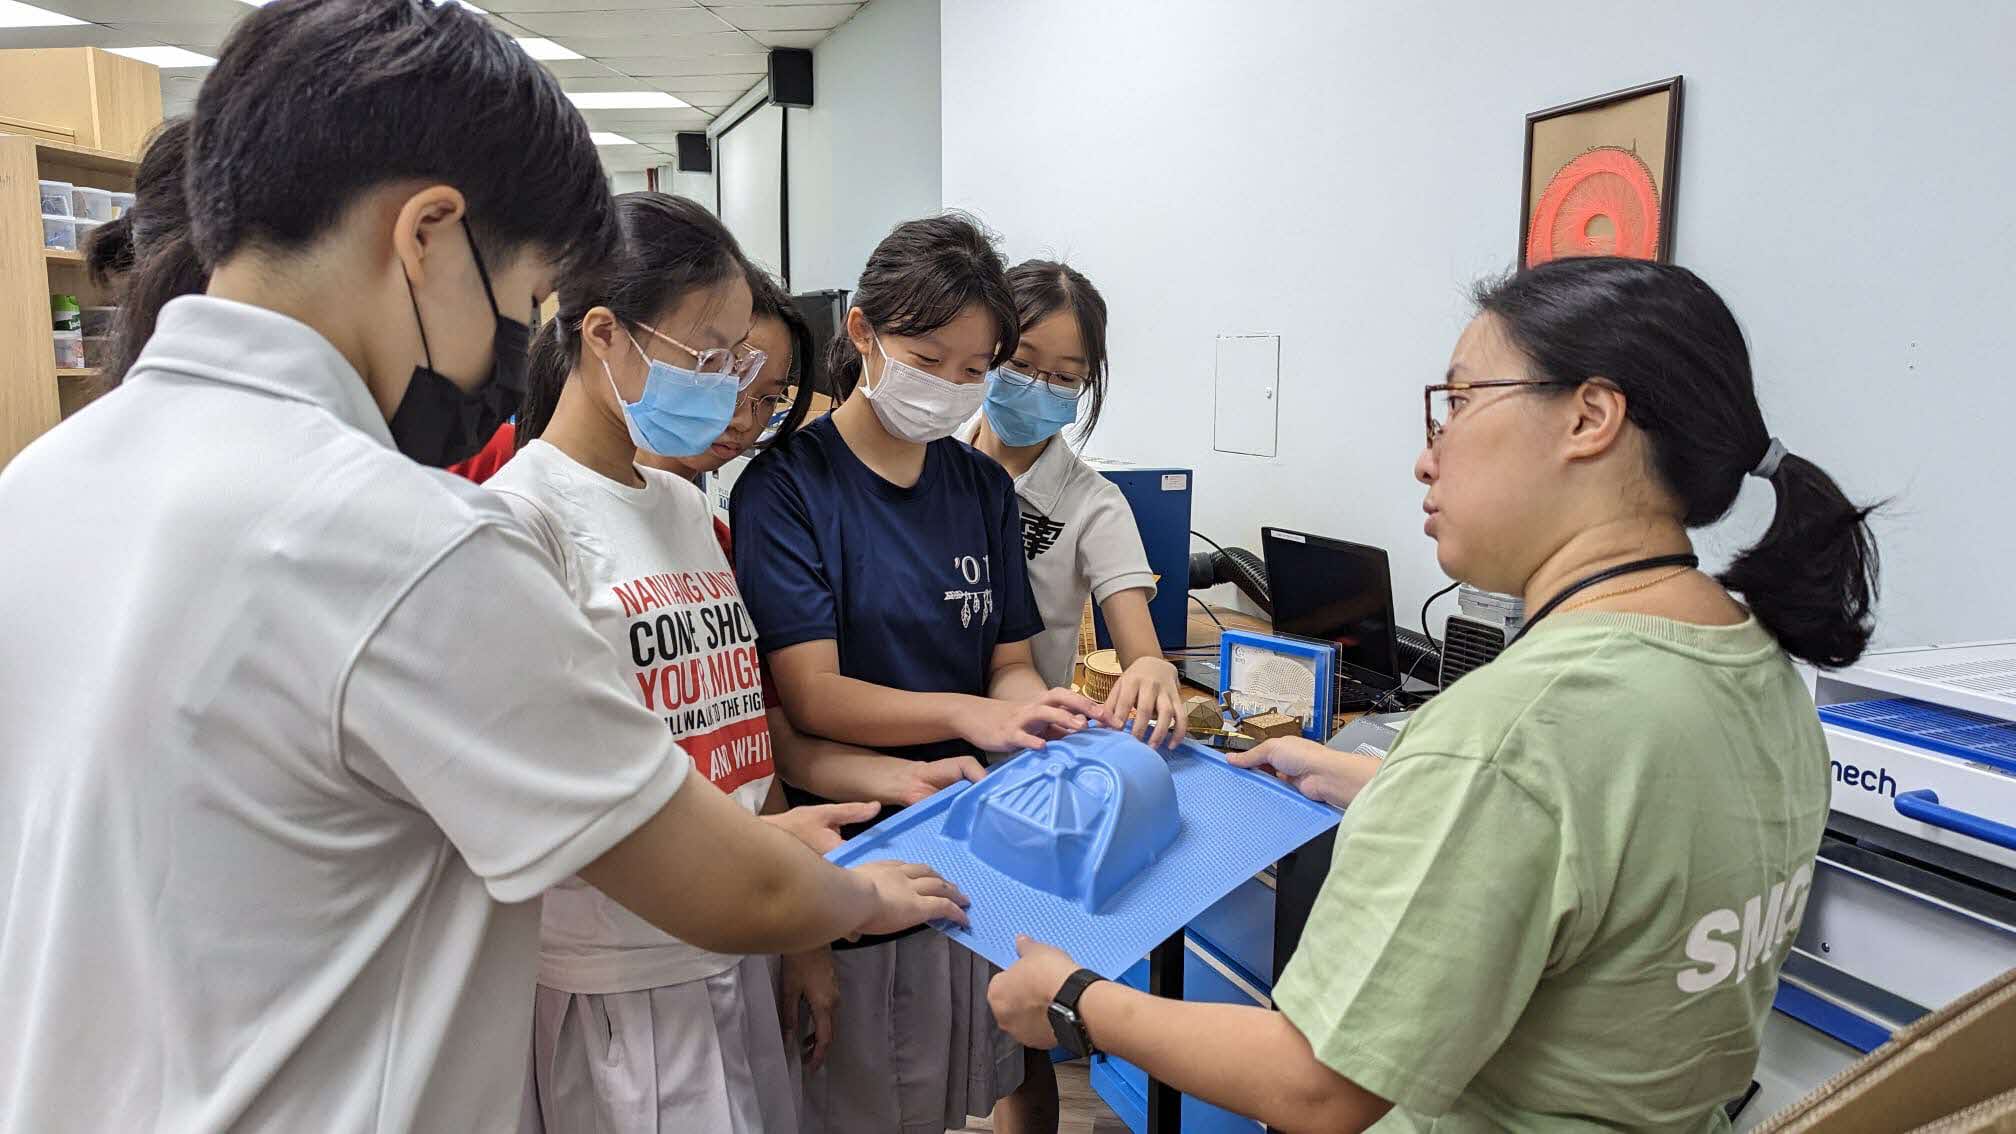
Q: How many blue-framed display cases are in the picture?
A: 1